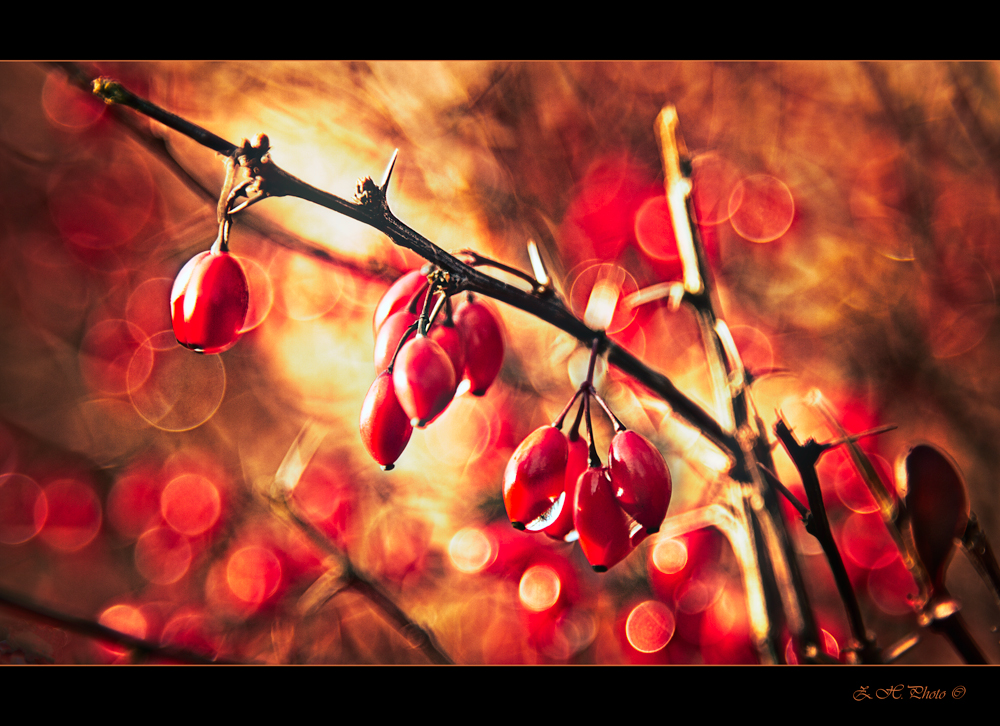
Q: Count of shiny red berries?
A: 11